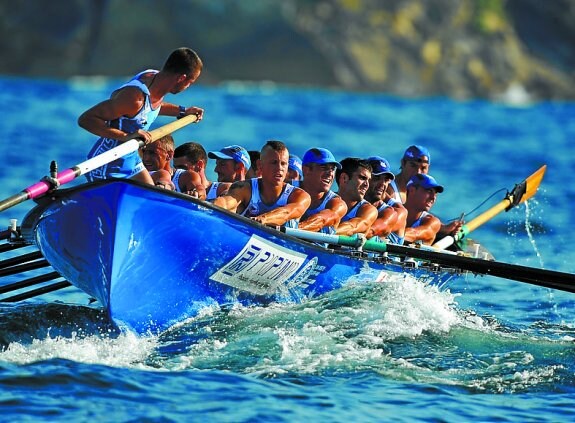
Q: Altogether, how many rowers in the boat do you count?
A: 12